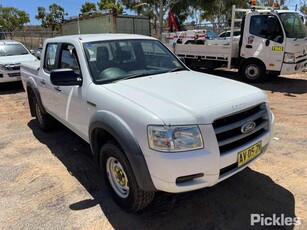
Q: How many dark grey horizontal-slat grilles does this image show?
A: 1